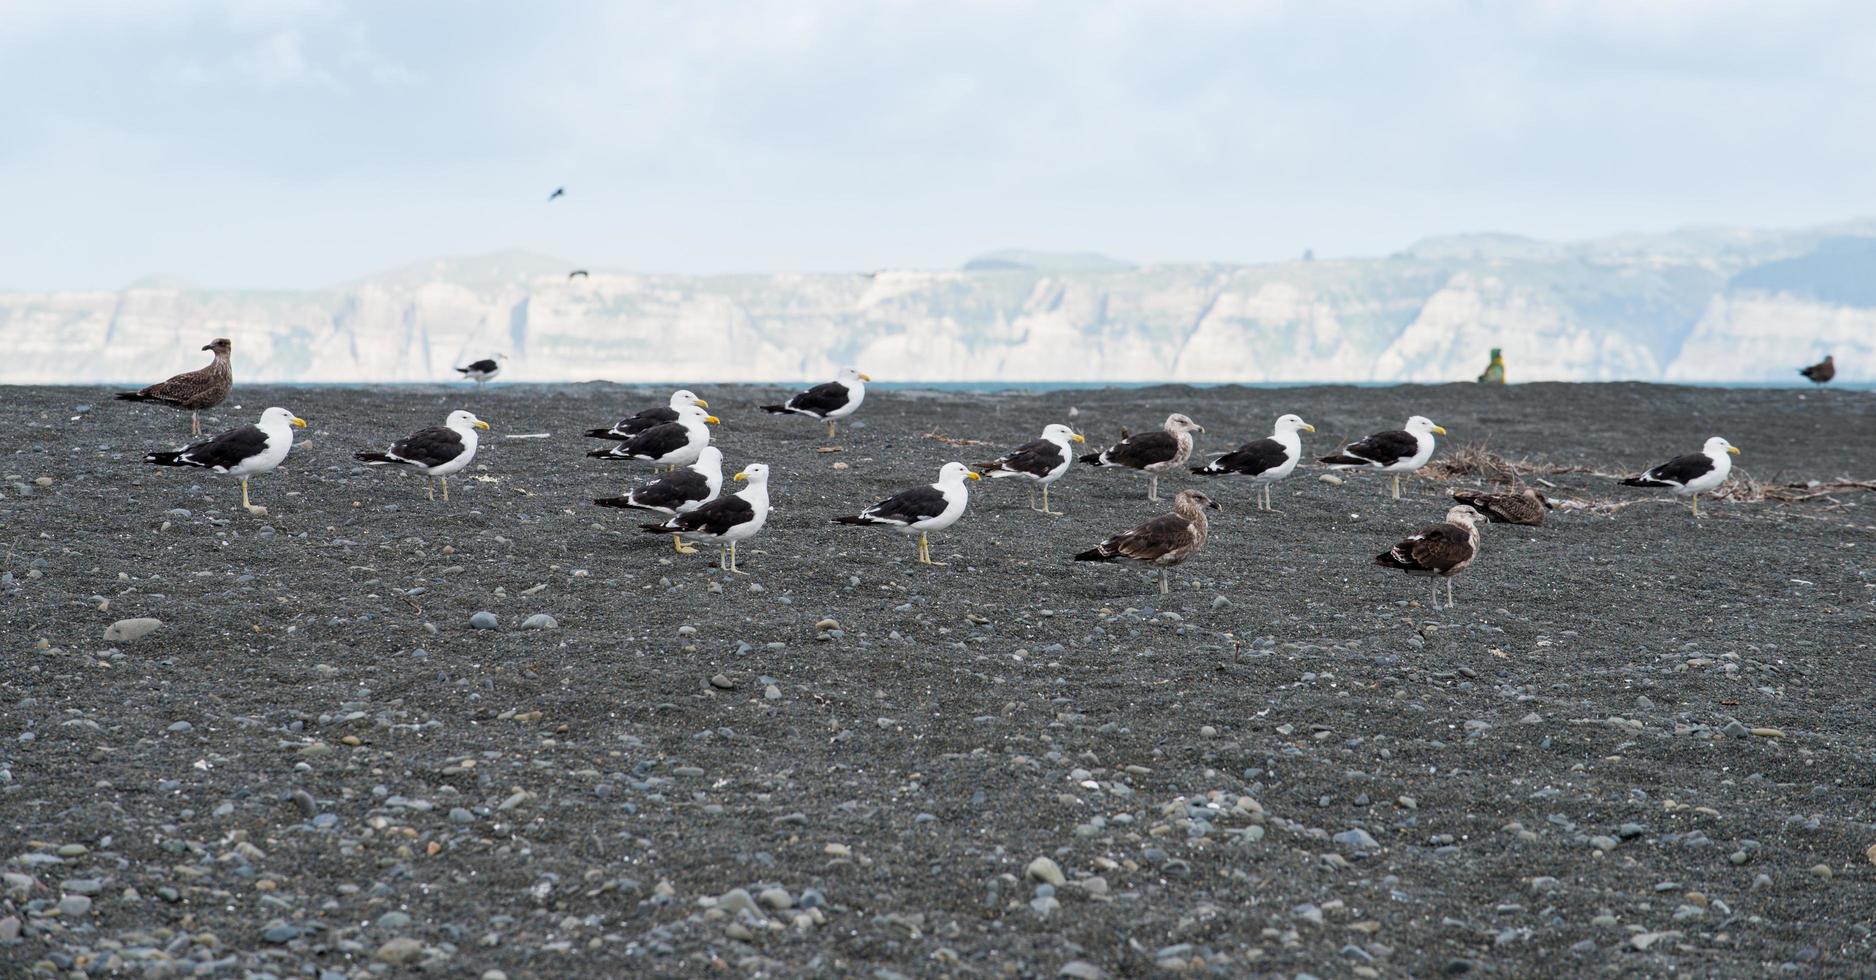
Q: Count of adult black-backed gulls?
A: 13